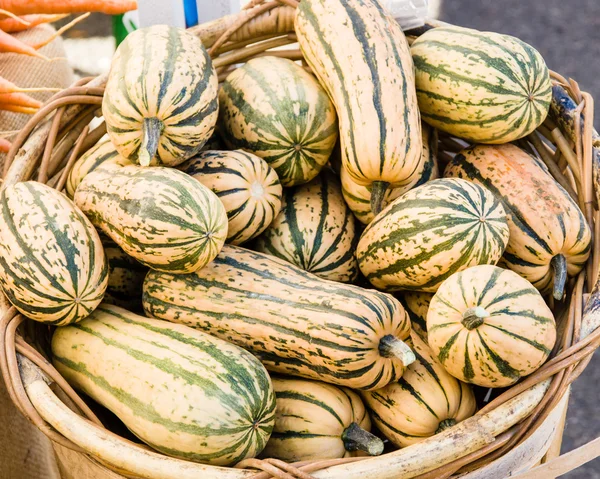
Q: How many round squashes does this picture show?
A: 1